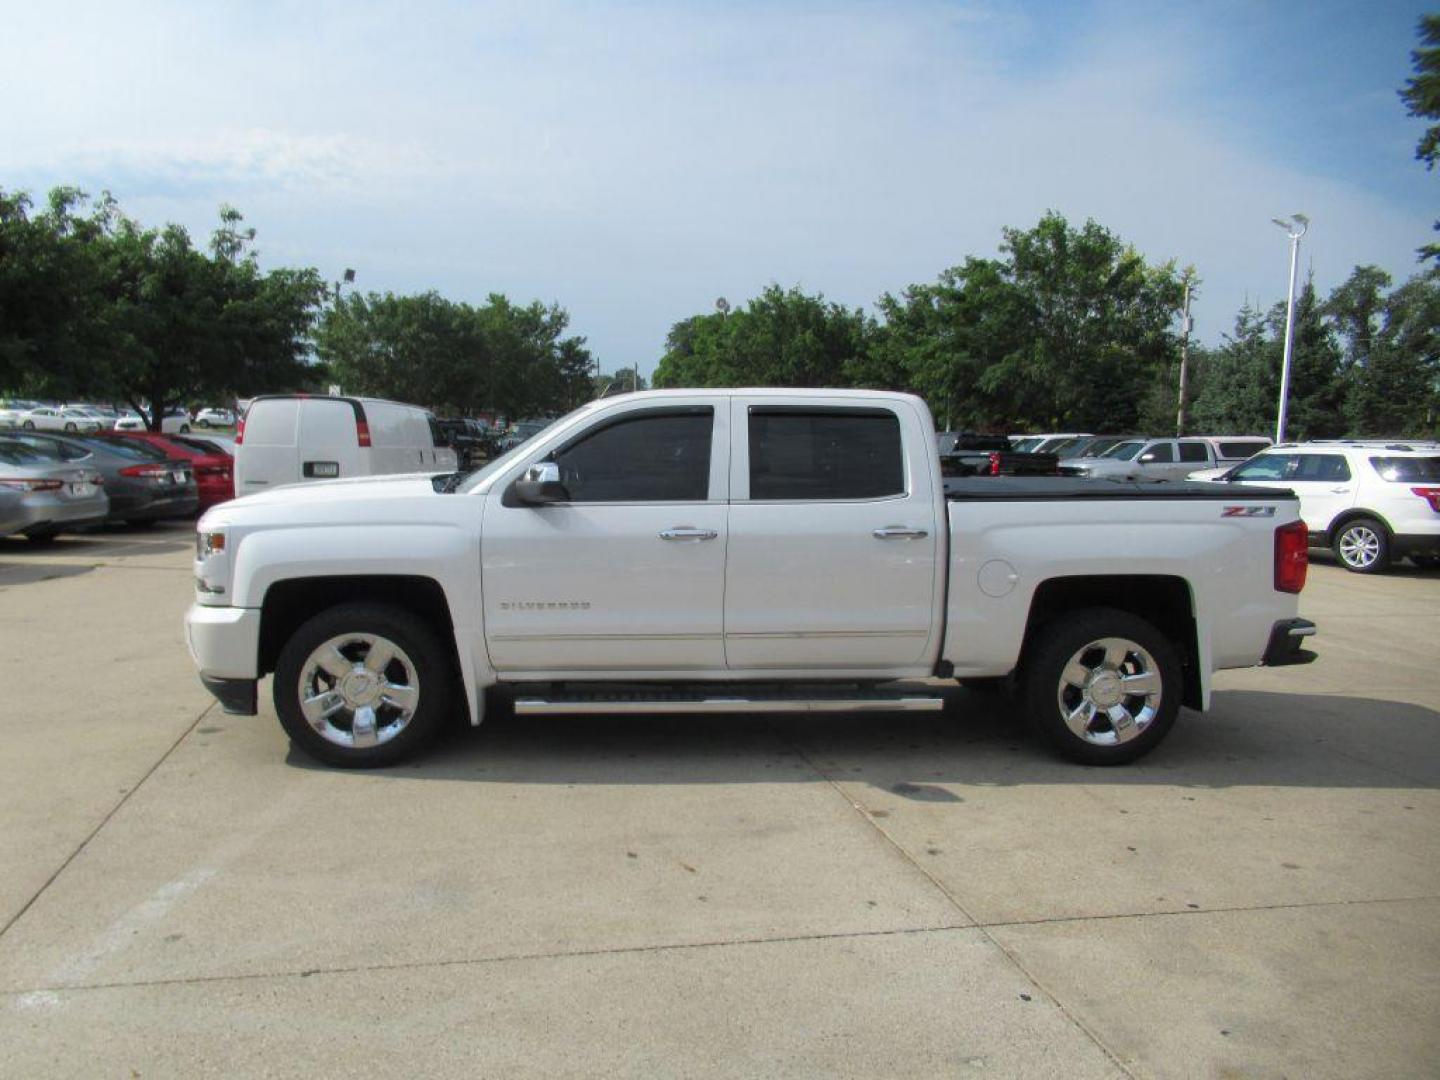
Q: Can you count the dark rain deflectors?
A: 2